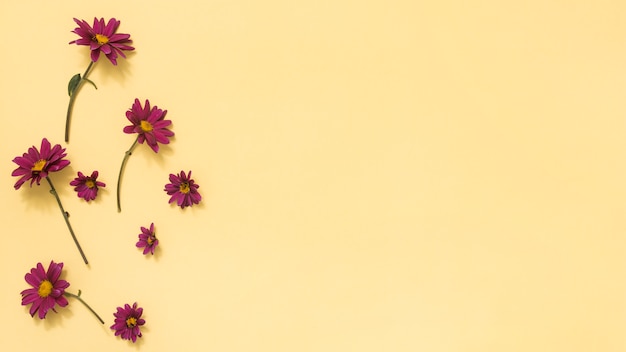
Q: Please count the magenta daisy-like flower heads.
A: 8